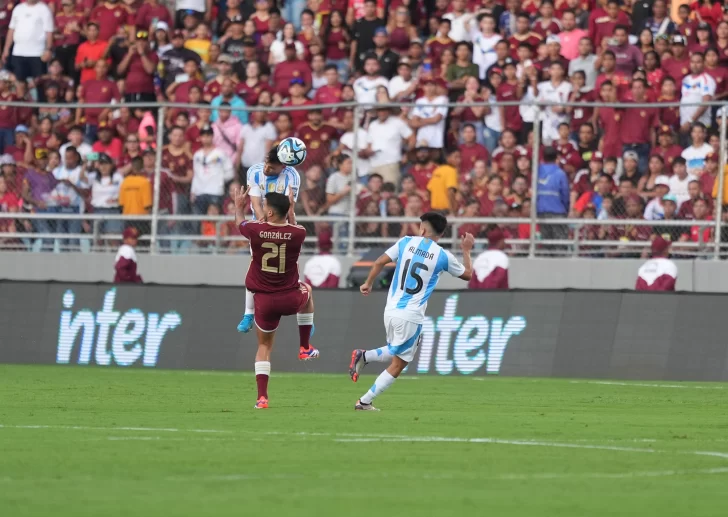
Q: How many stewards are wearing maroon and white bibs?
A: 4